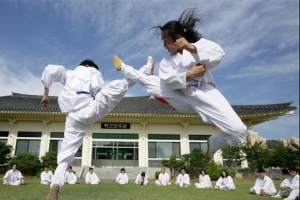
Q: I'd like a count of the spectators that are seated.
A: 12